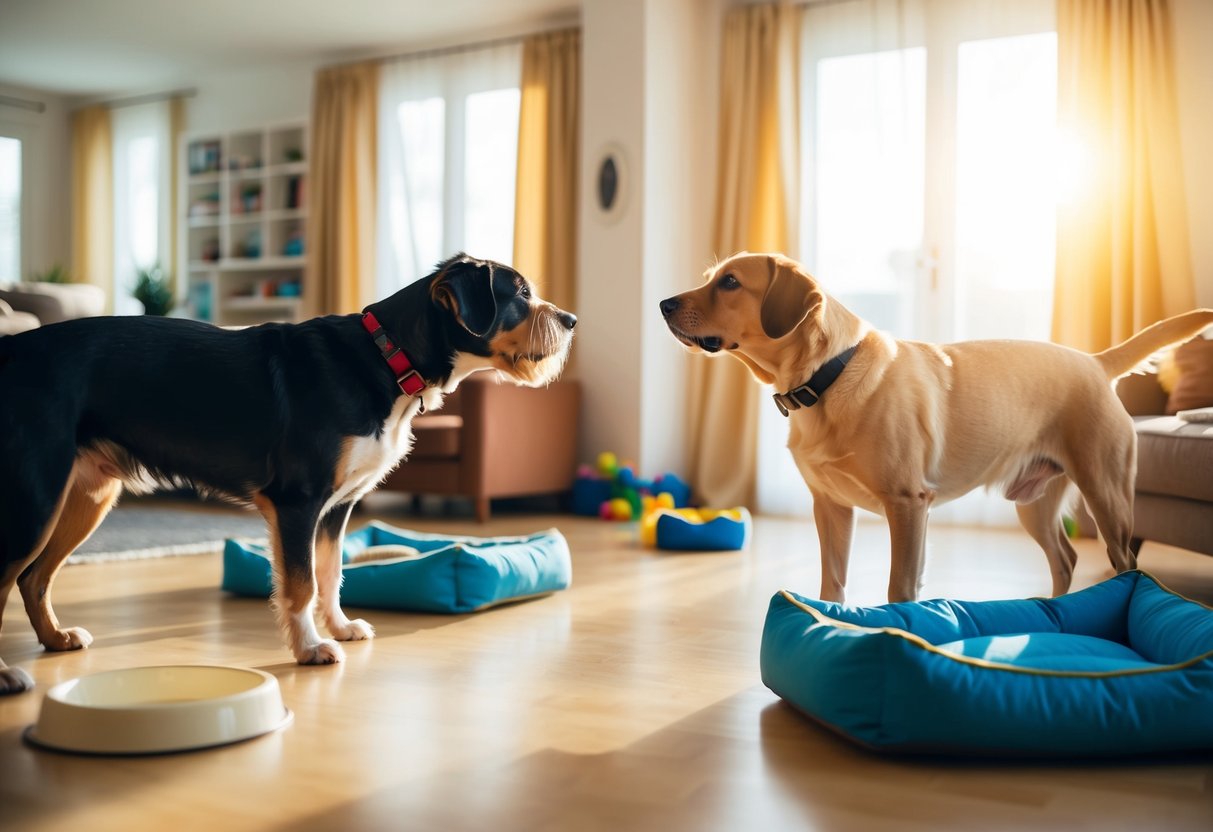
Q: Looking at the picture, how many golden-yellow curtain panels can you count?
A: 6